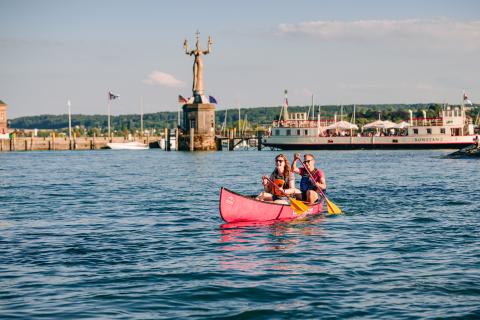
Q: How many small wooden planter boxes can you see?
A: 0